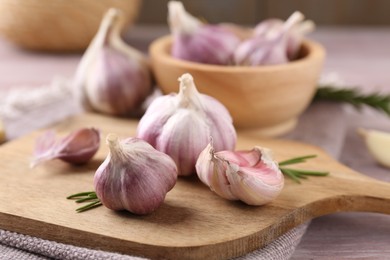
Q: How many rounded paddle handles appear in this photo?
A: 1